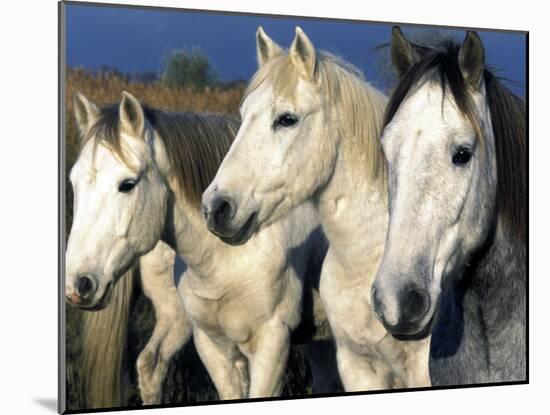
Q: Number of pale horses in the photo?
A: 3